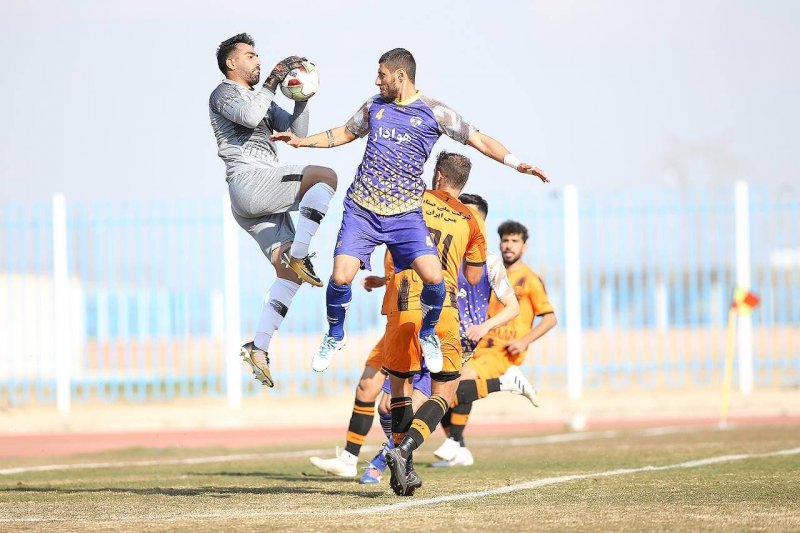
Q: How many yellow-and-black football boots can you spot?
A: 2